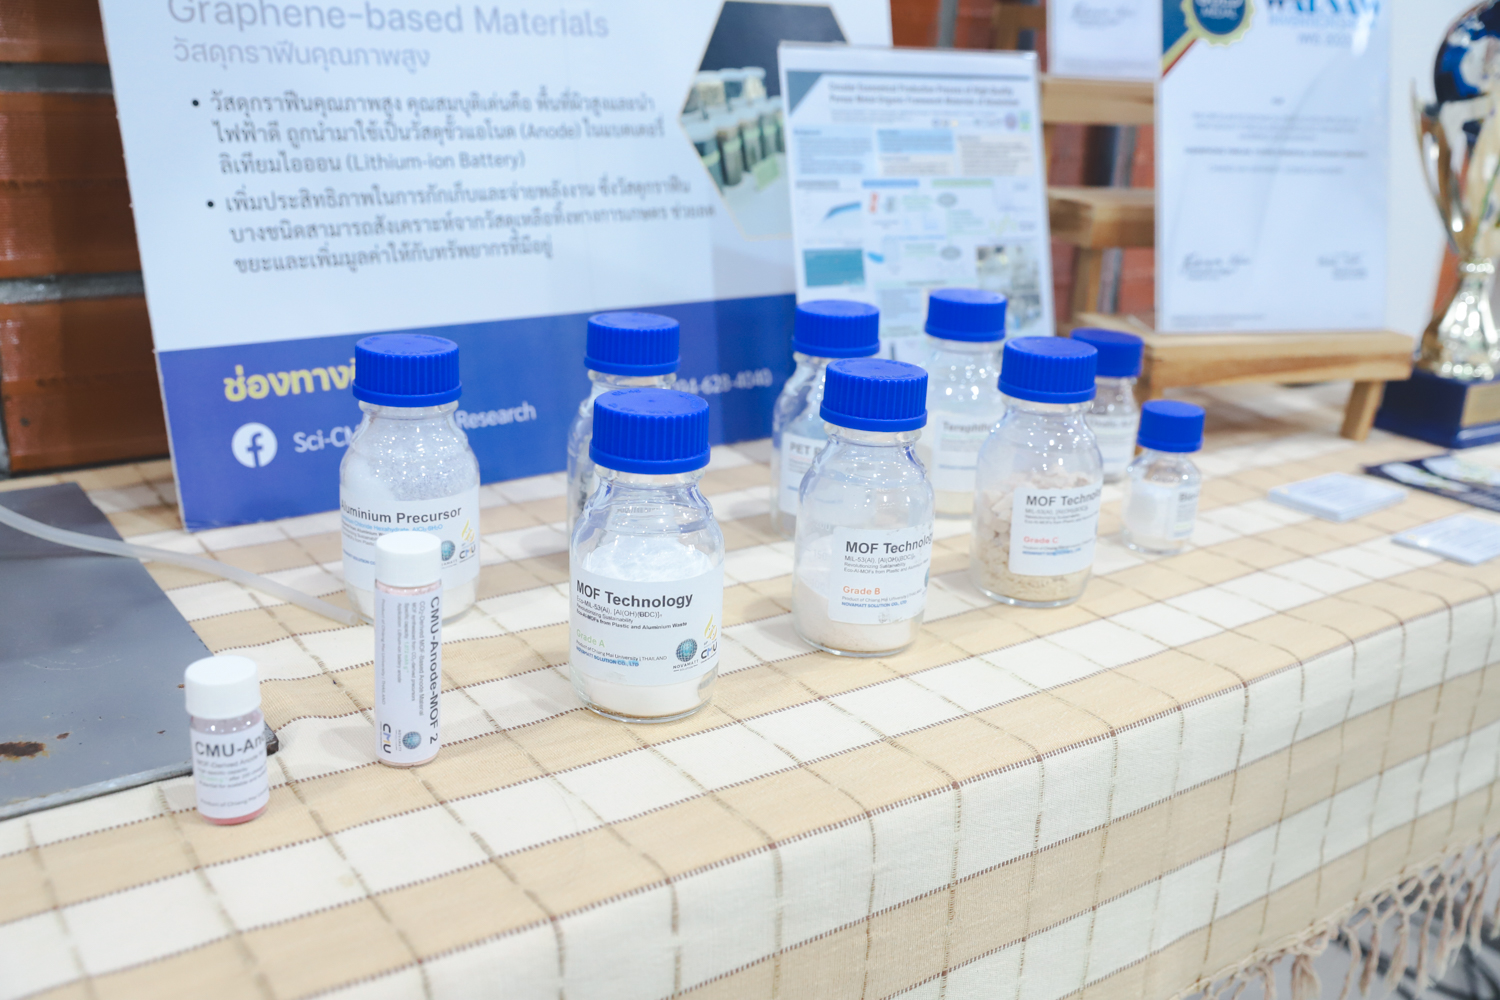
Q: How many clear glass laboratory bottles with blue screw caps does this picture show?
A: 9